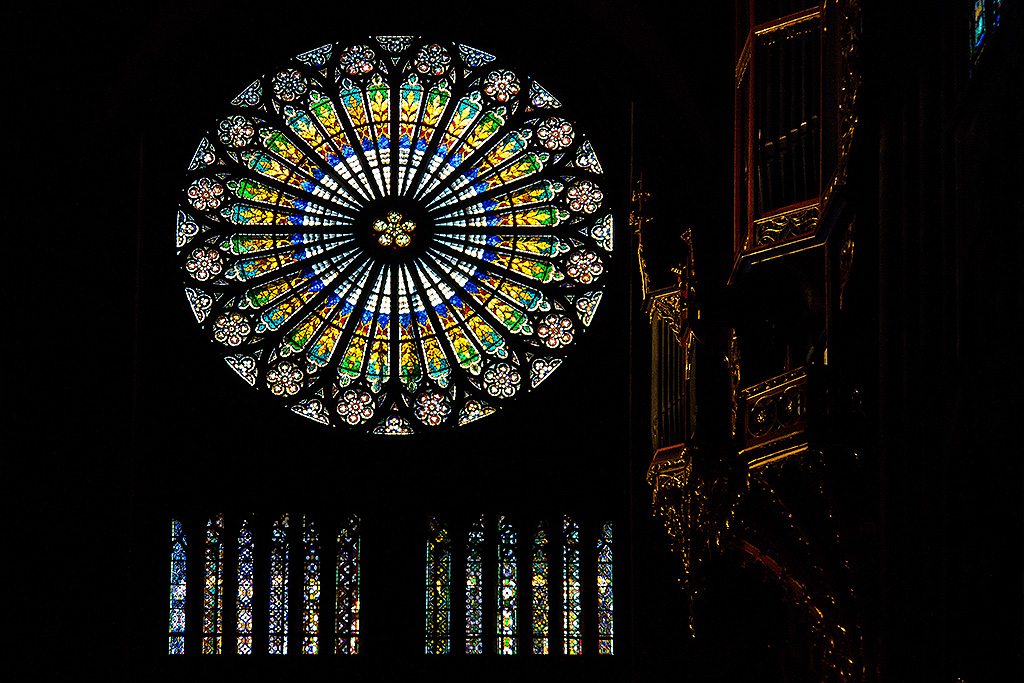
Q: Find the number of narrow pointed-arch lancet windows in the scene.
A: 12